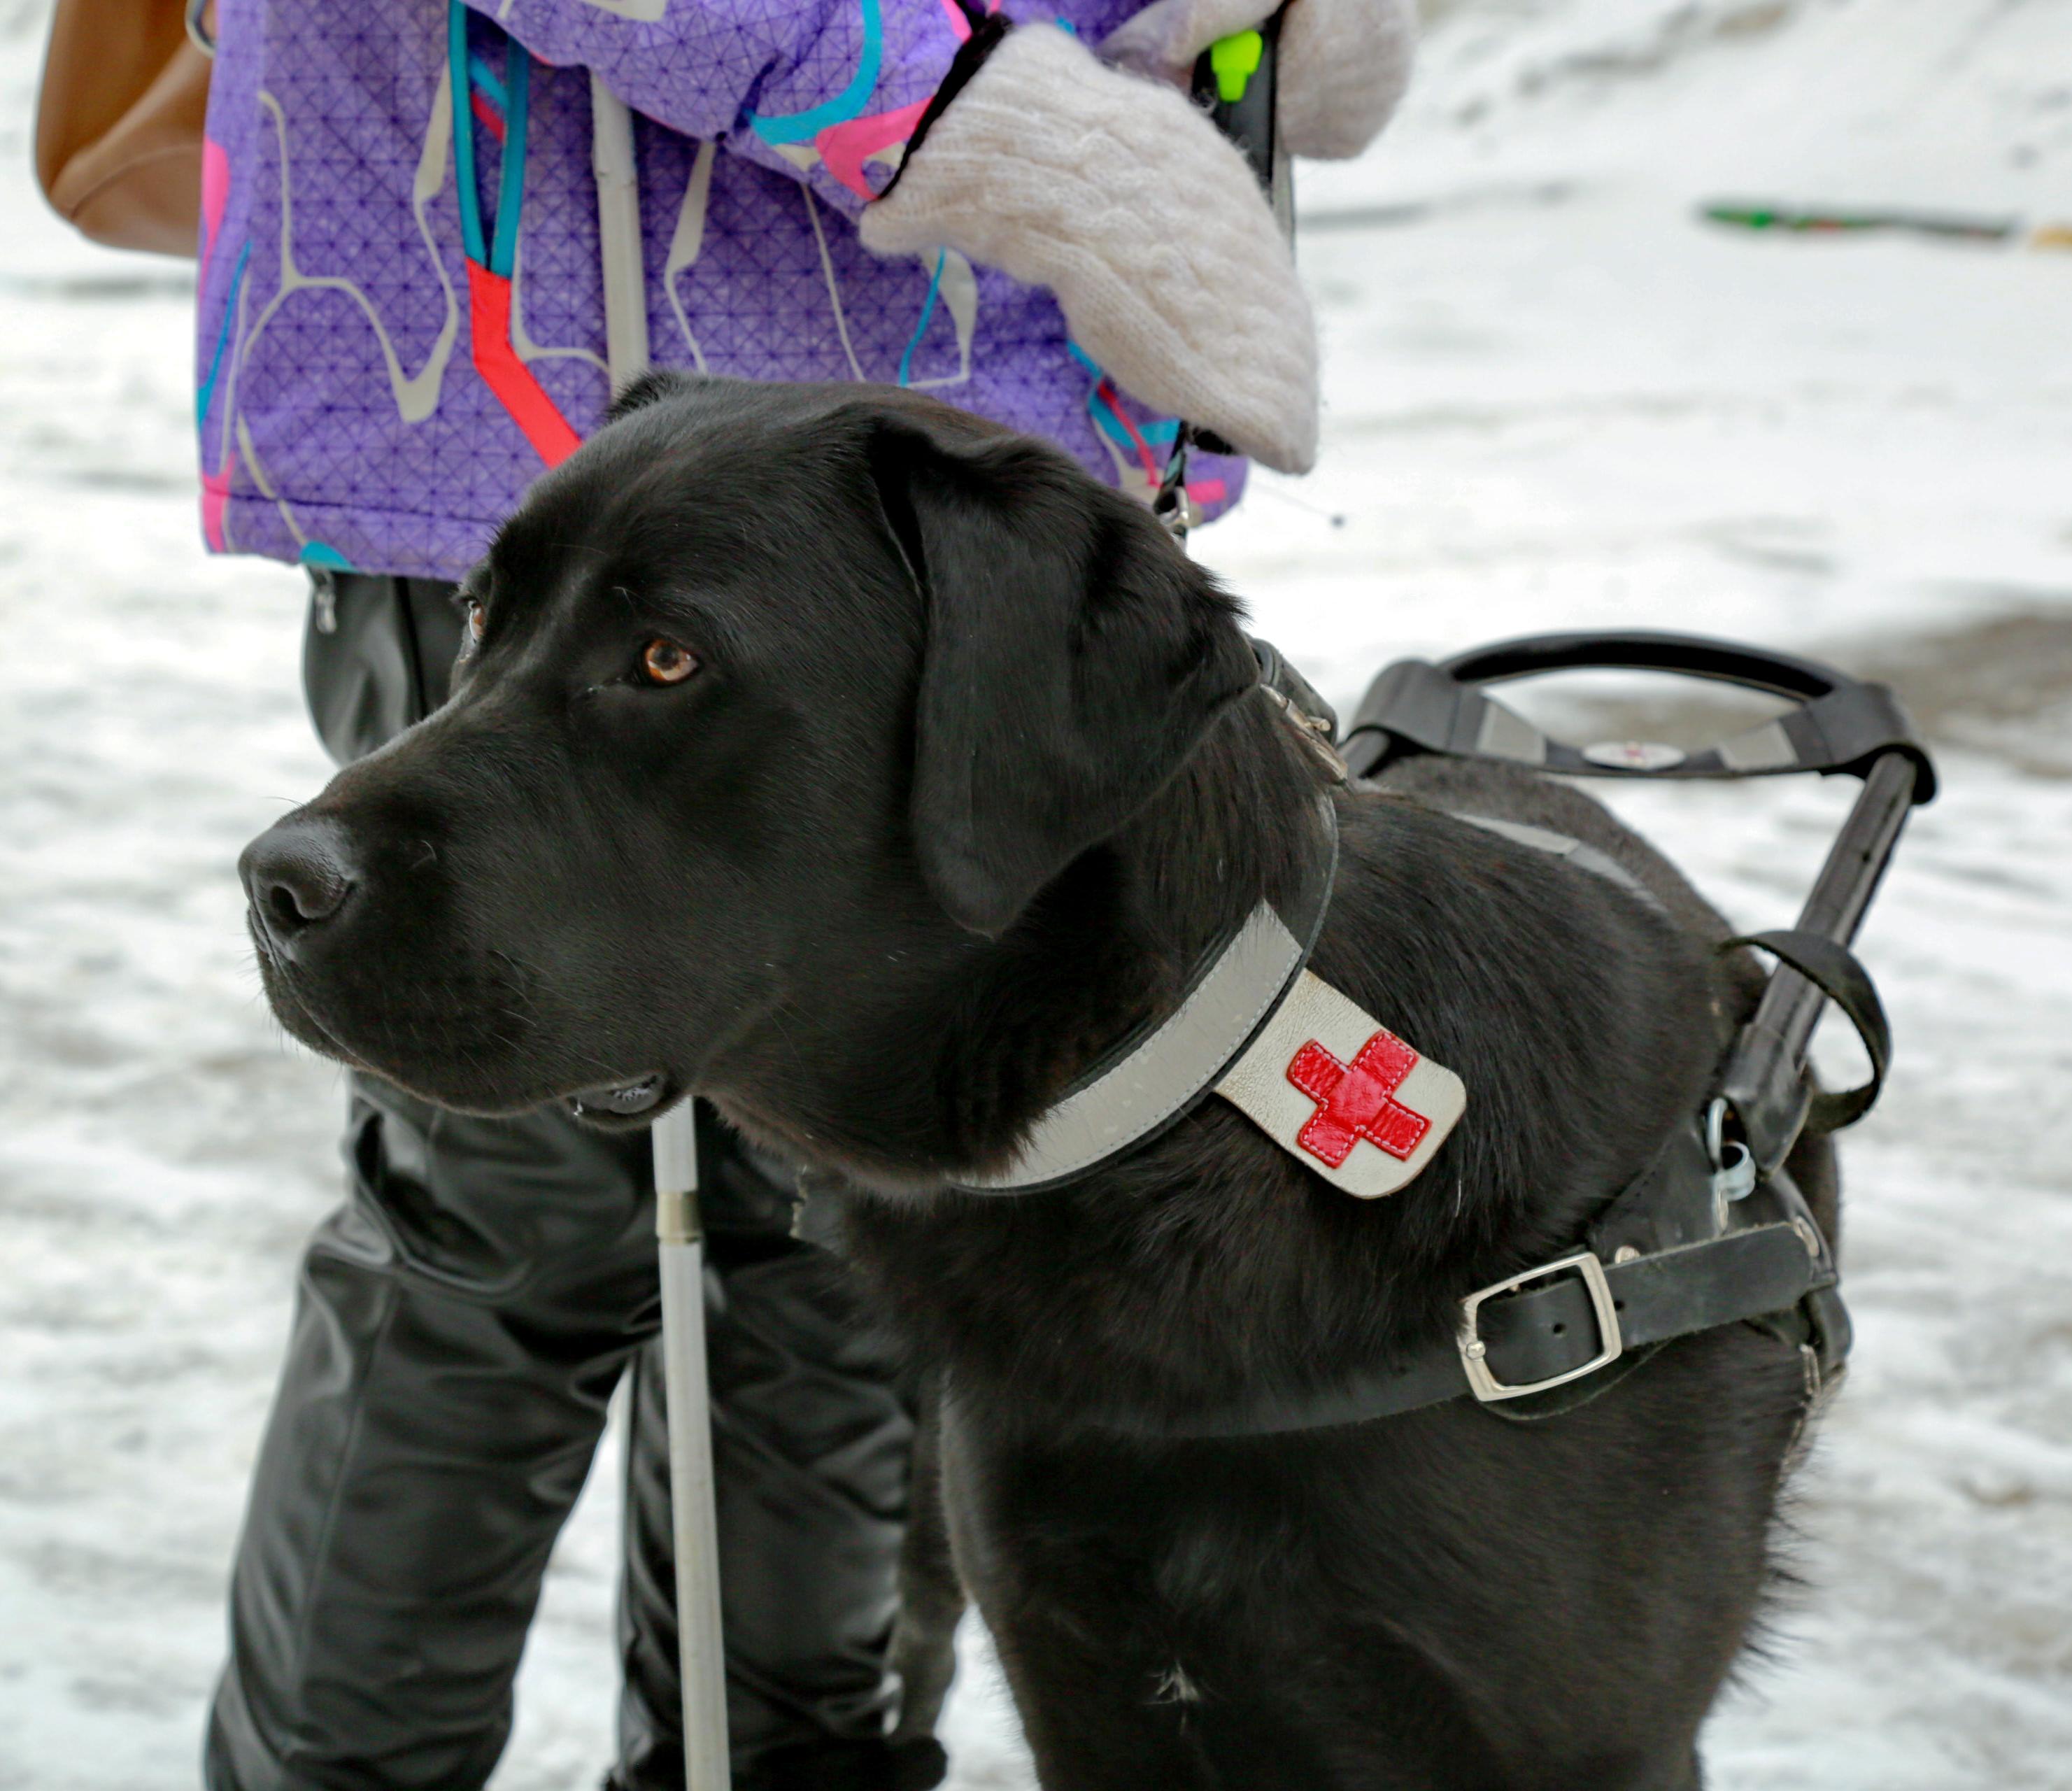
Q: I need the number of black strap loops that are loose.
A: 1